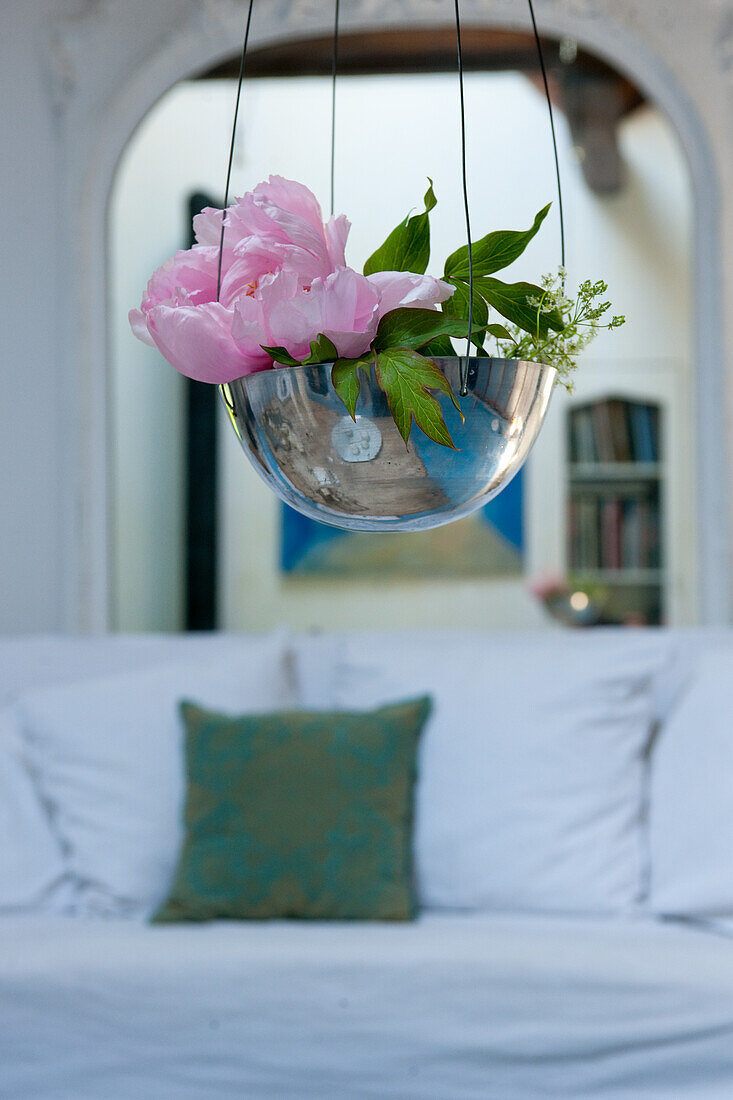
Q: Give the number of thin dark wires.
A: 4